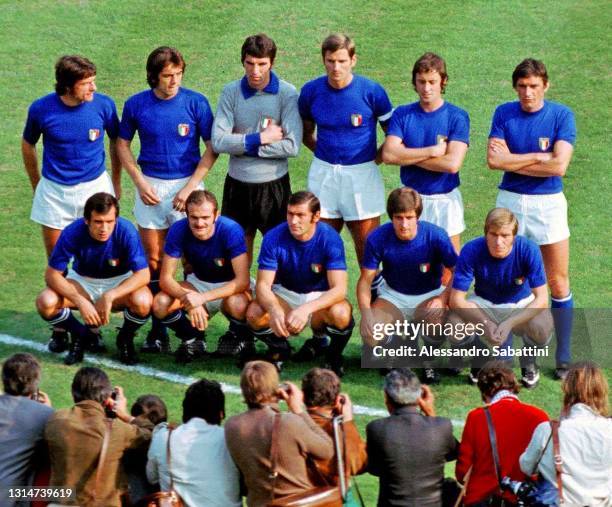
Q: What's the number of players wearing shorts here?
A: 11